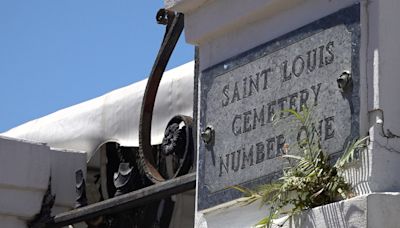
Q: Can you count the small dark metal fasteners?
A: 2